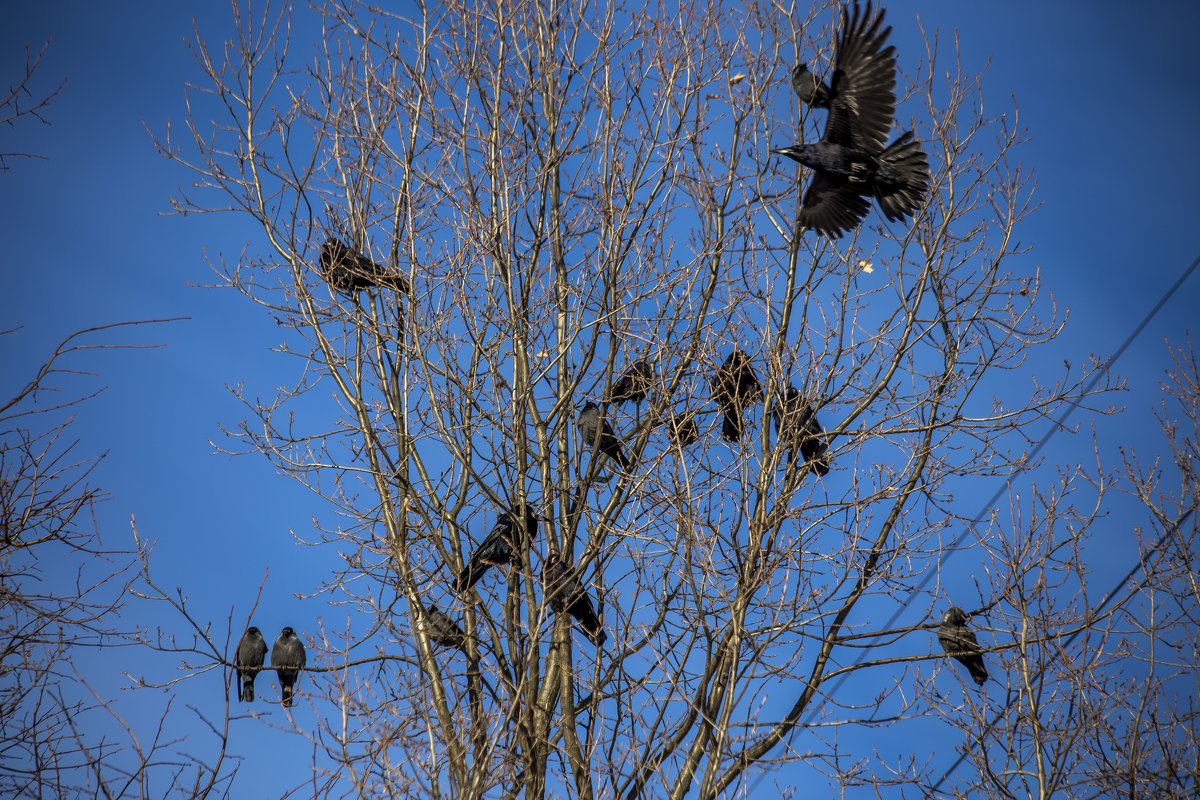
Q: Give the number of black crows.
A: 14